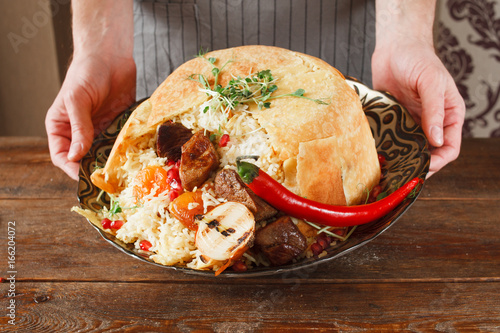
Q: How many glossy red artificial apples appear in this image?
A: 0